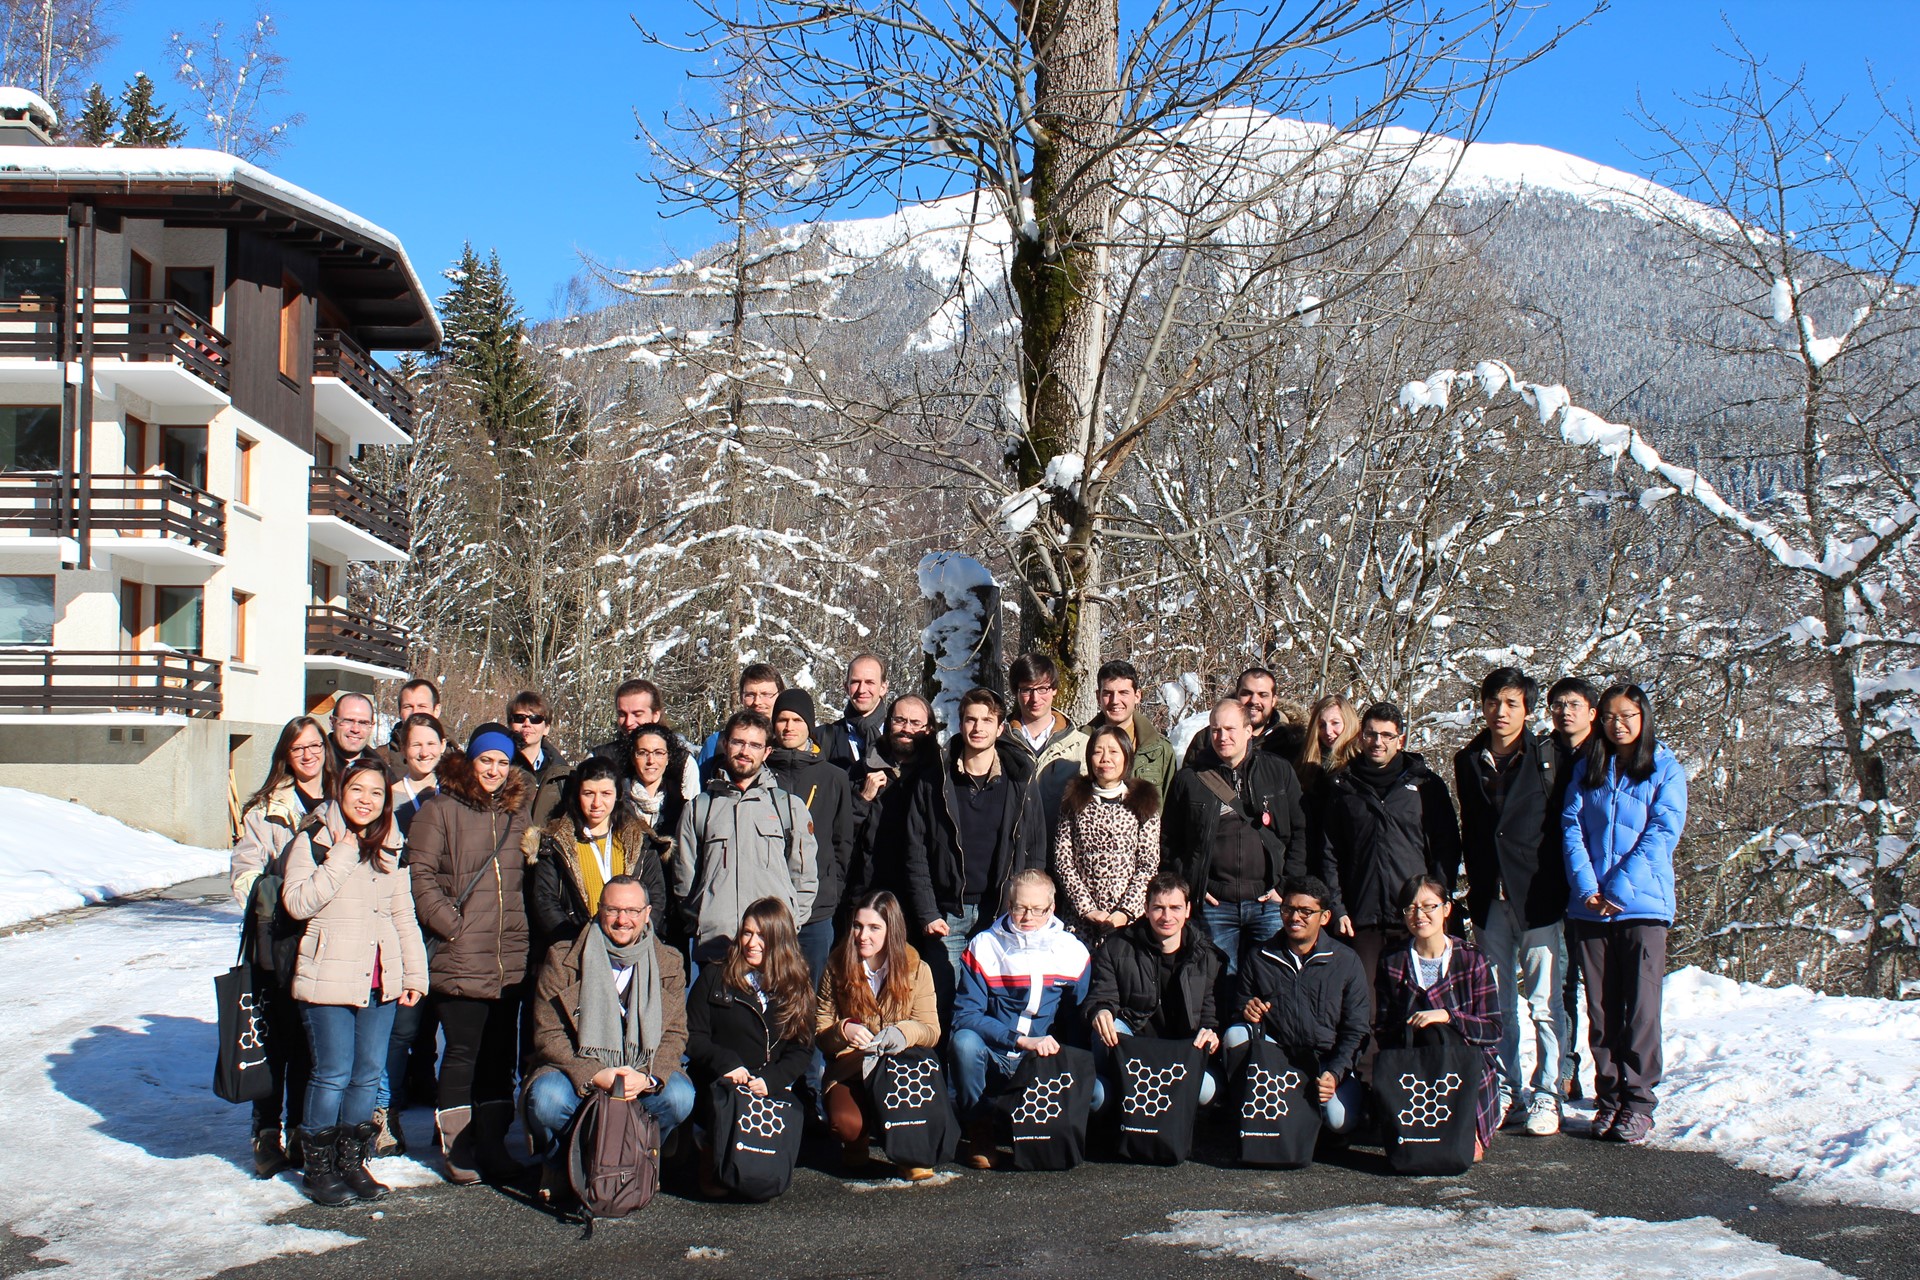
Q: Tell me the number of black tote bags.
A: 7